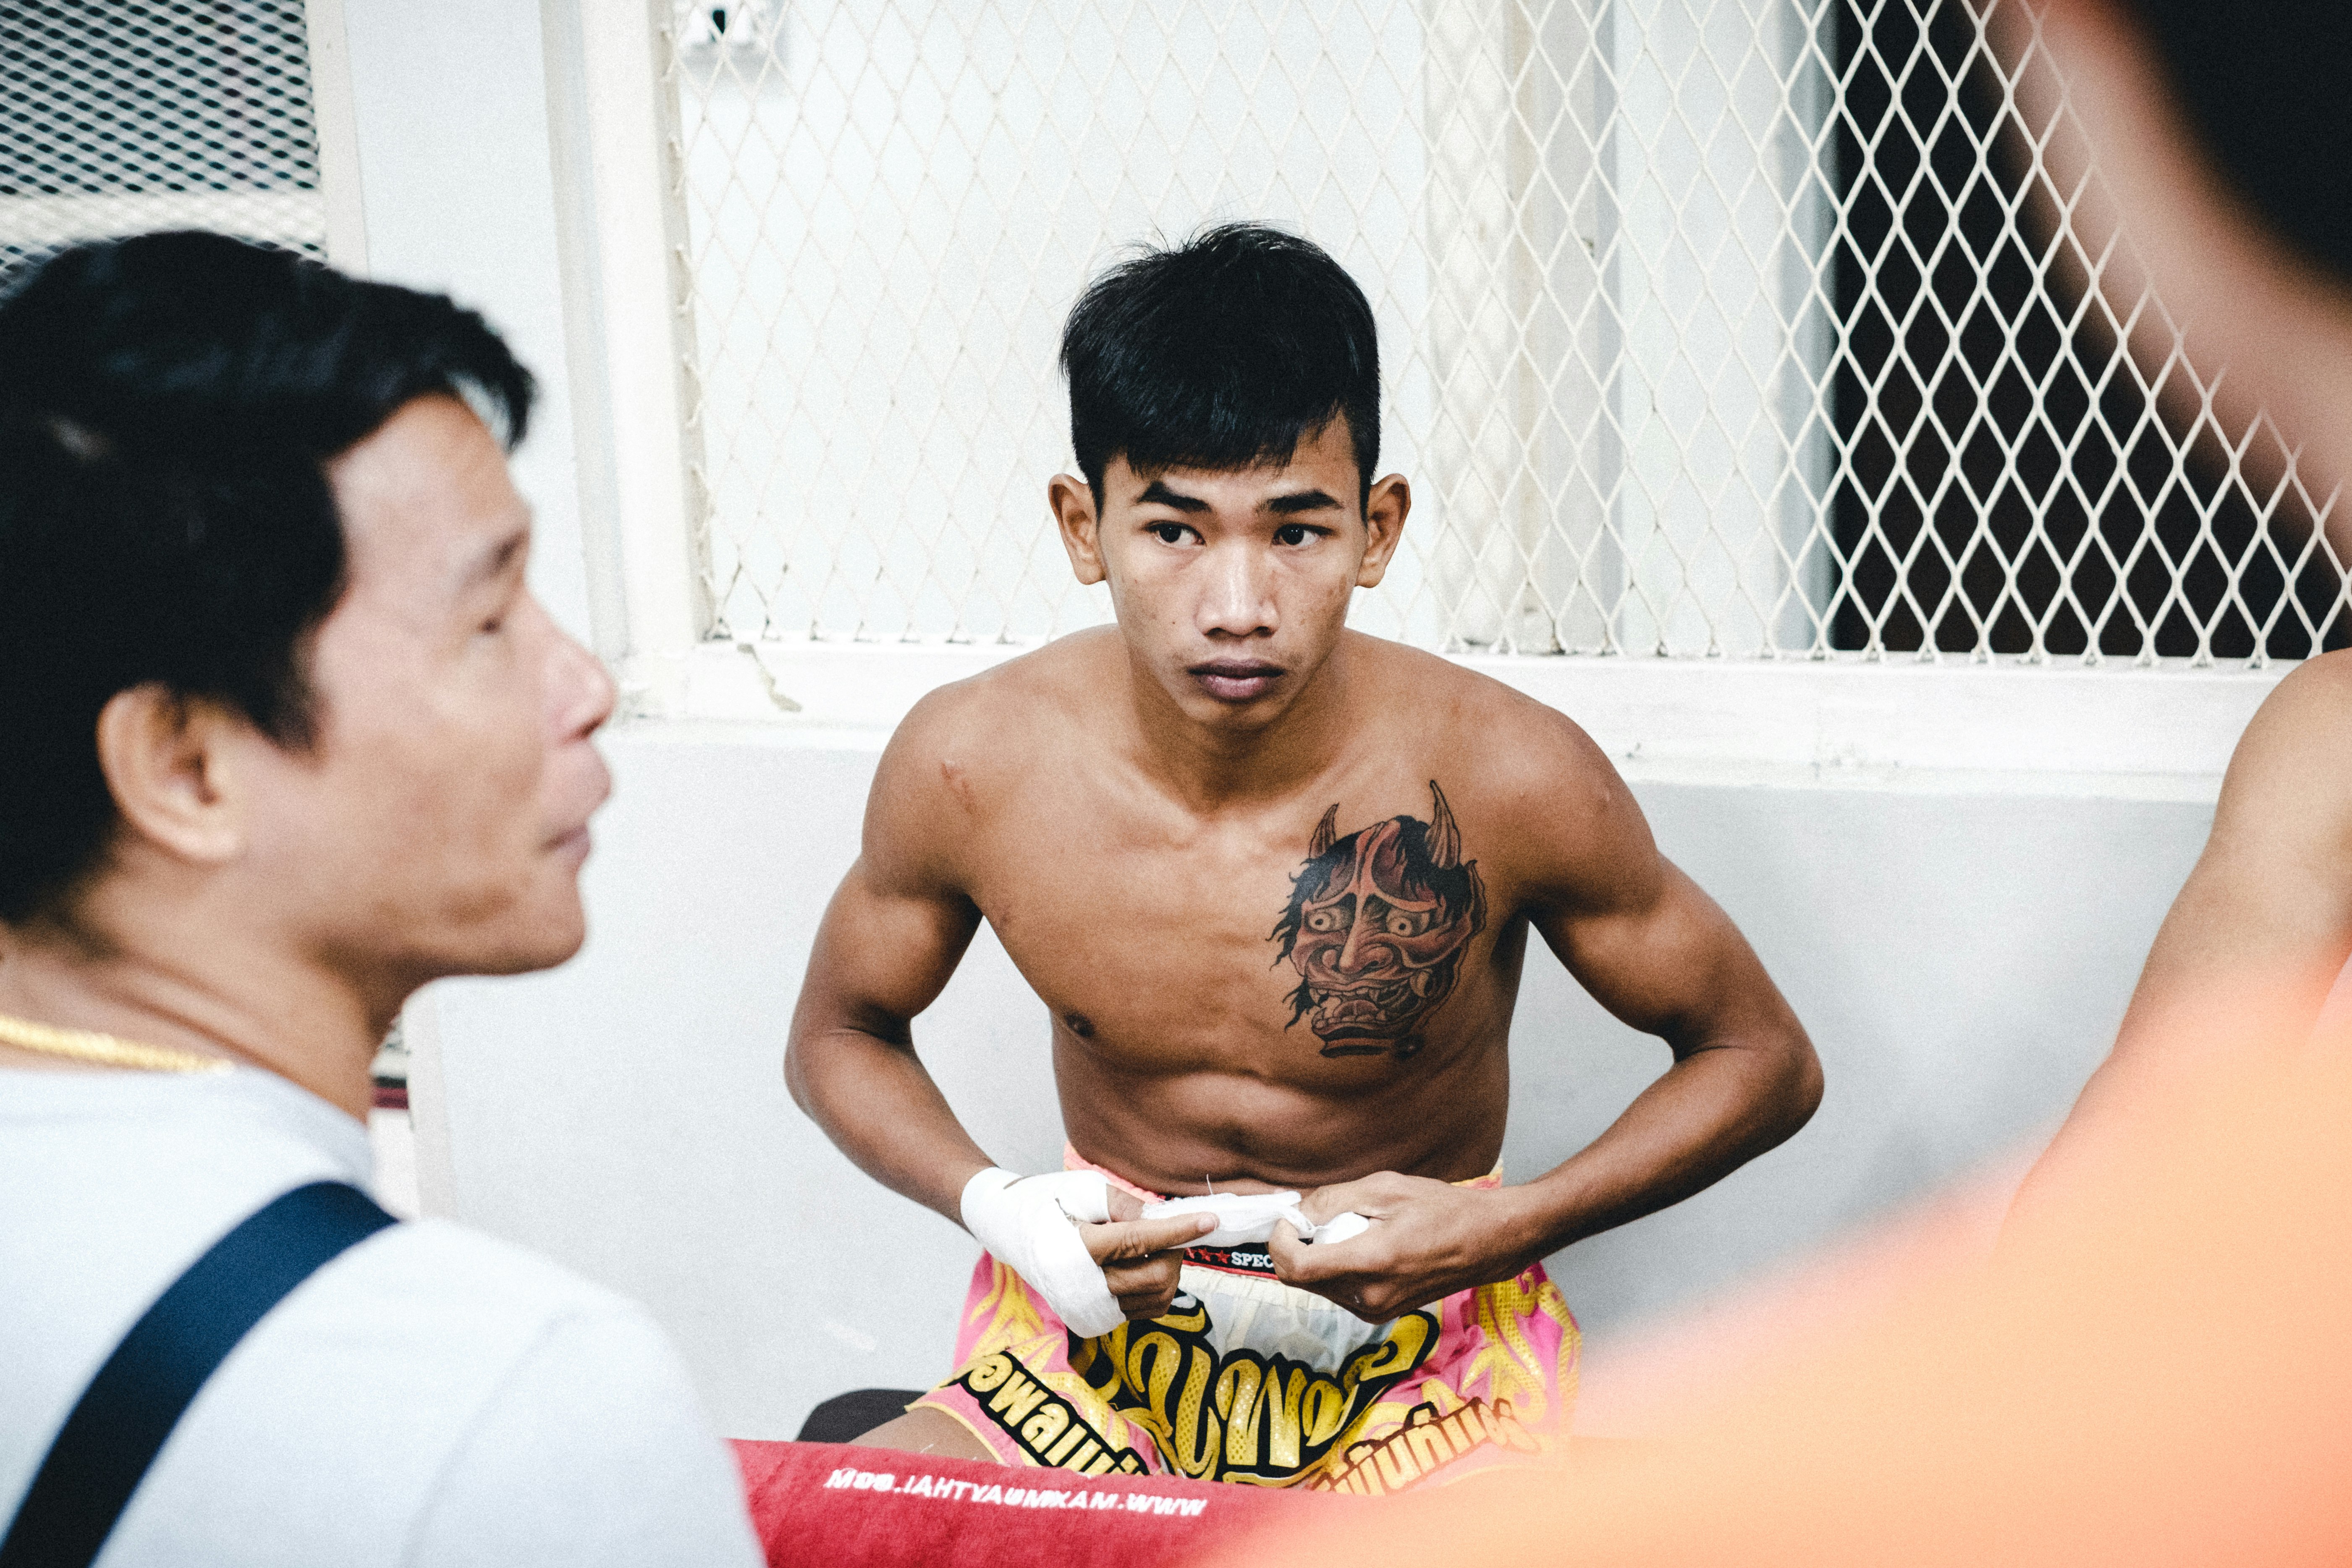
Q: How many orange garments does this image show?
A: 1